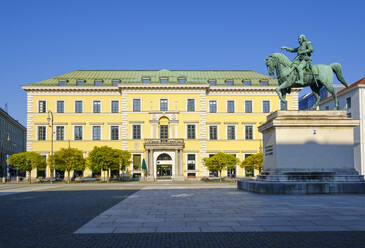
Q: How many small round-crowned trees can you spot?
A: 5